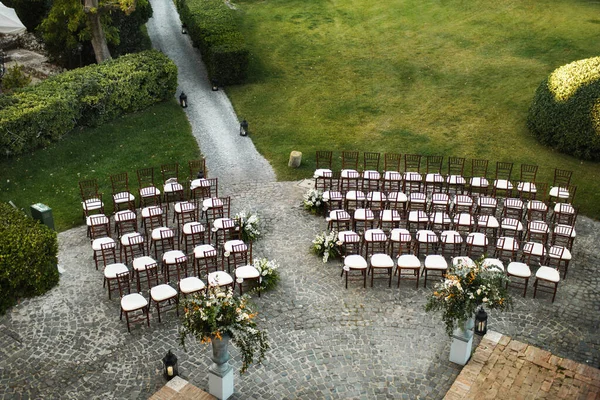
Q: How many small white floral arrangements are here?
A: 4